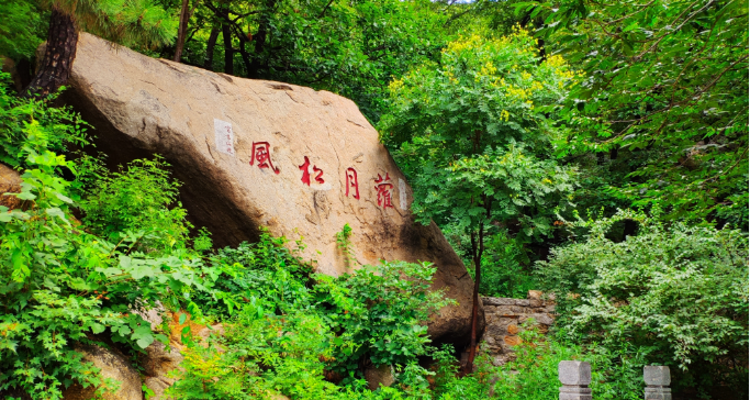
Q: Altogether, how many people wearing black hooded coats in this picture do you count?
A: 0